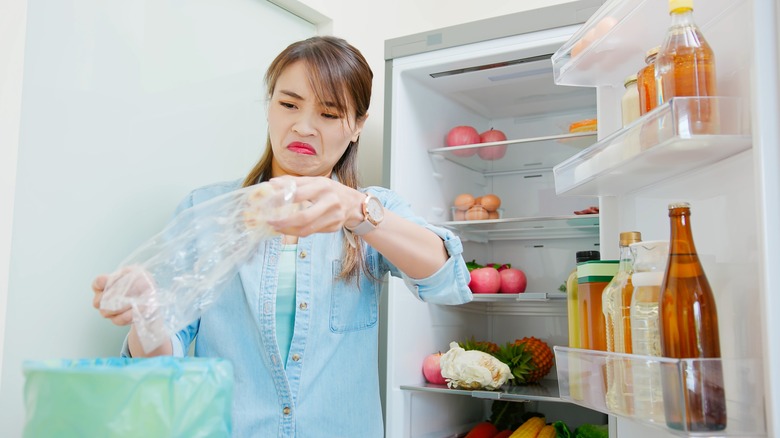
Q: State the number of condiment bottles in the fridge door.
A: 8